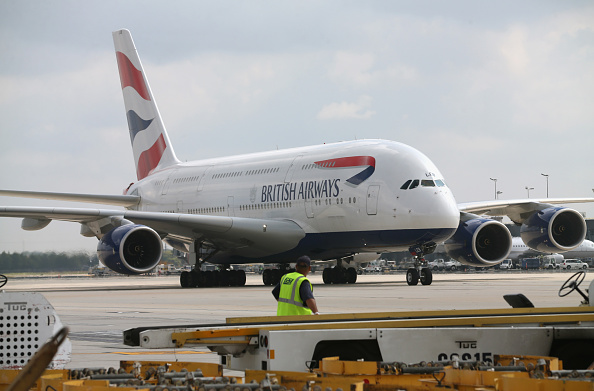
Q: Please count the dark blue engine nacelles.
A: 3